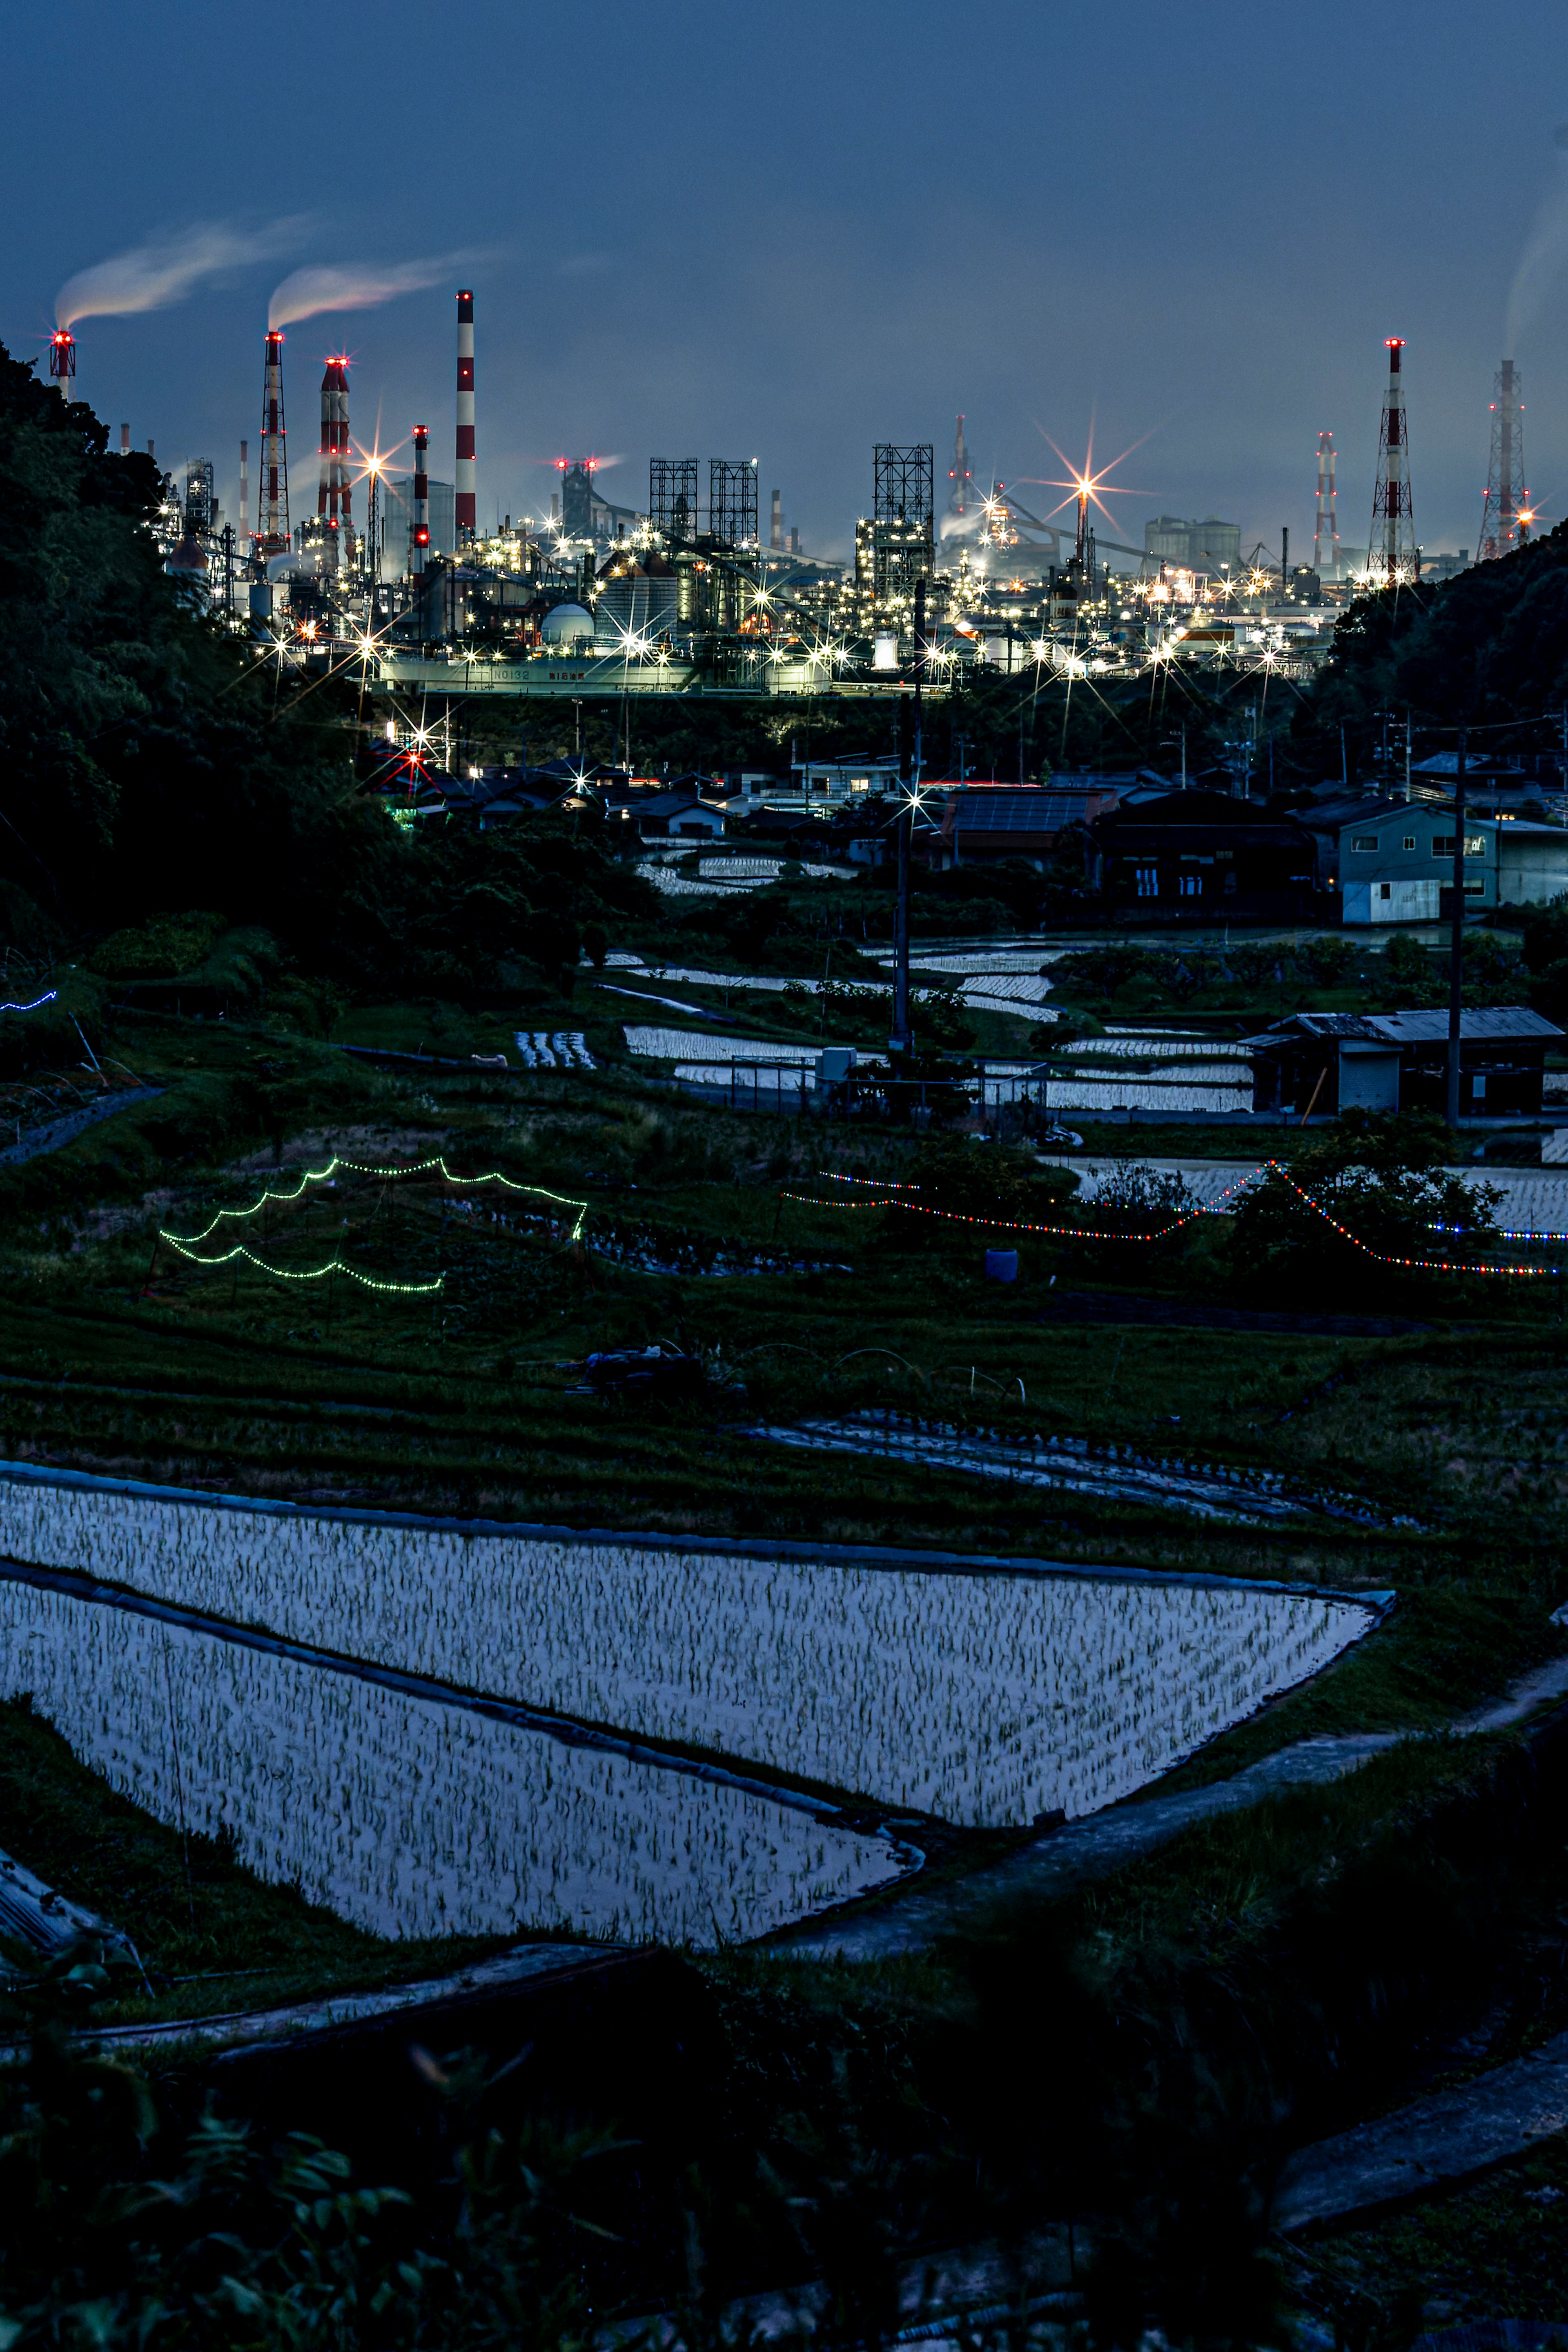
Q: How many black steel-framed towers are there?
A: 3